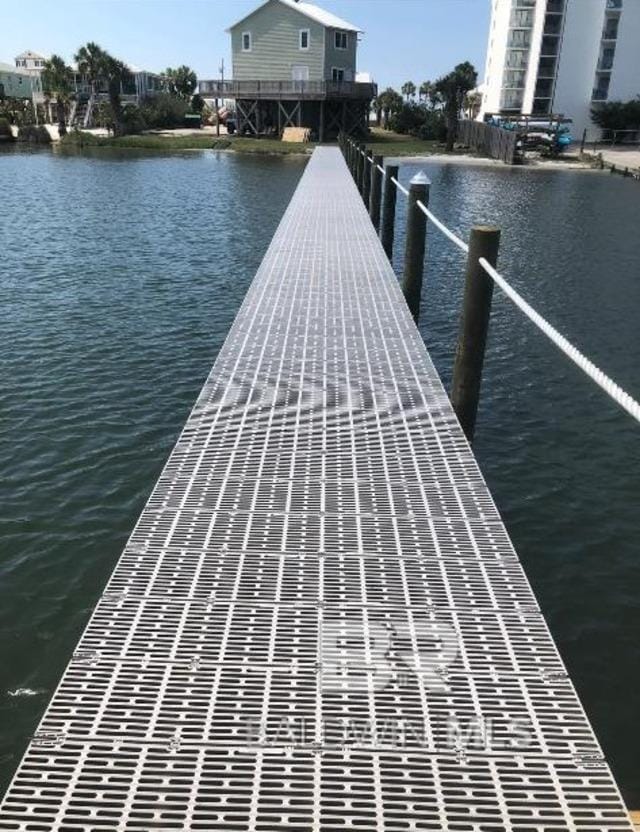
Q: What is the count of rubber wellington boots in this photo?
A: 0